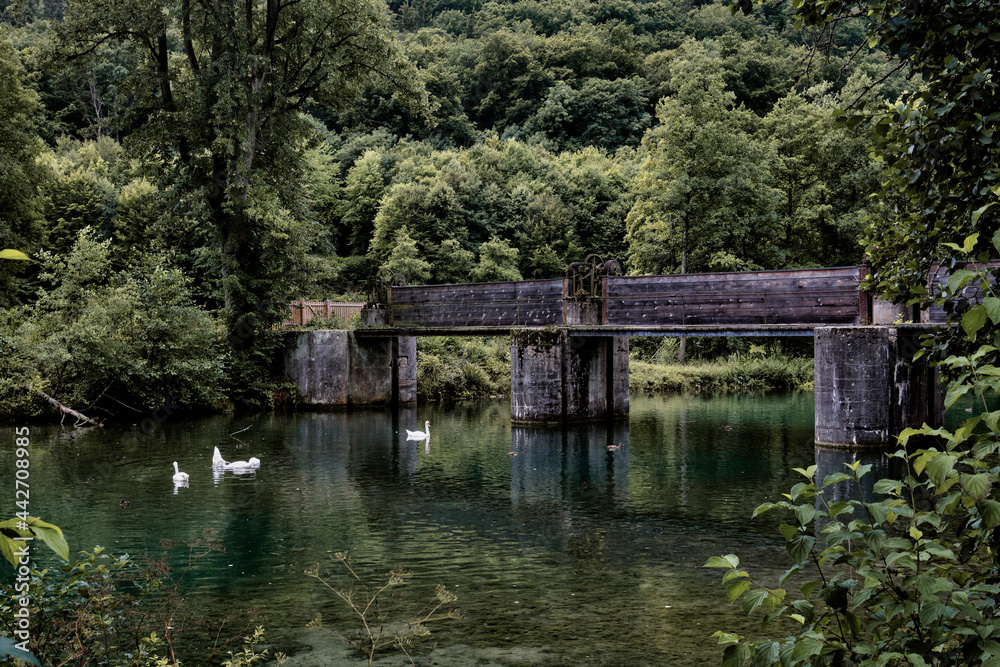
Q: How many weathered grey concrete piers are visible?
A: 3